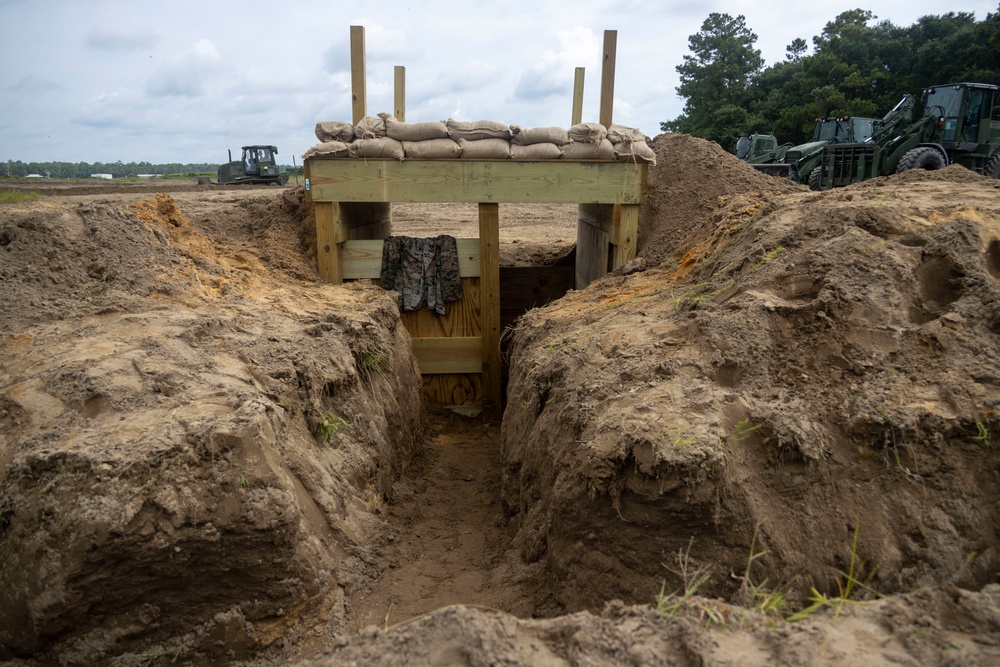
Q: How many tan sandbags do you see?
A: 14